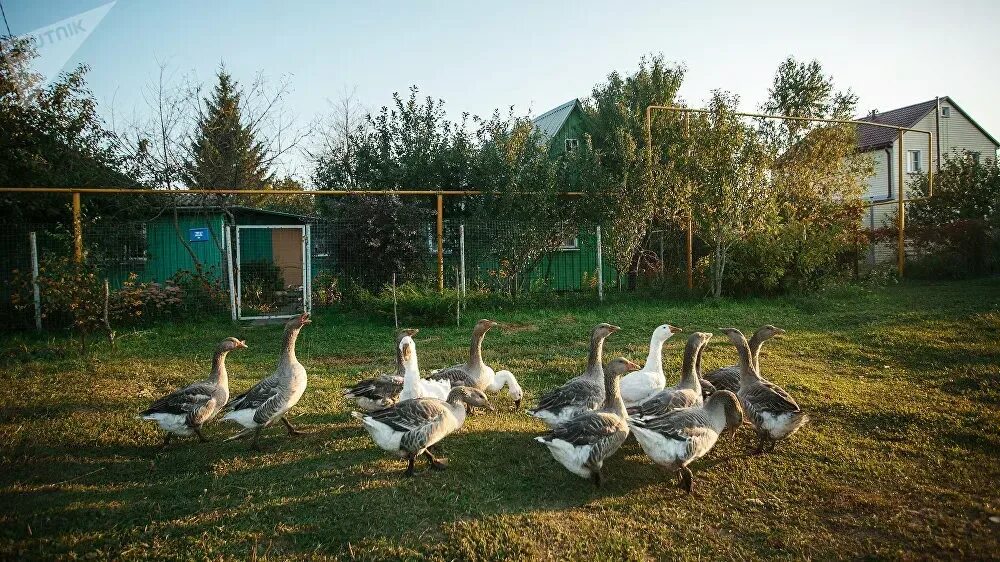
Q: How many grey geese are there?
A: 12